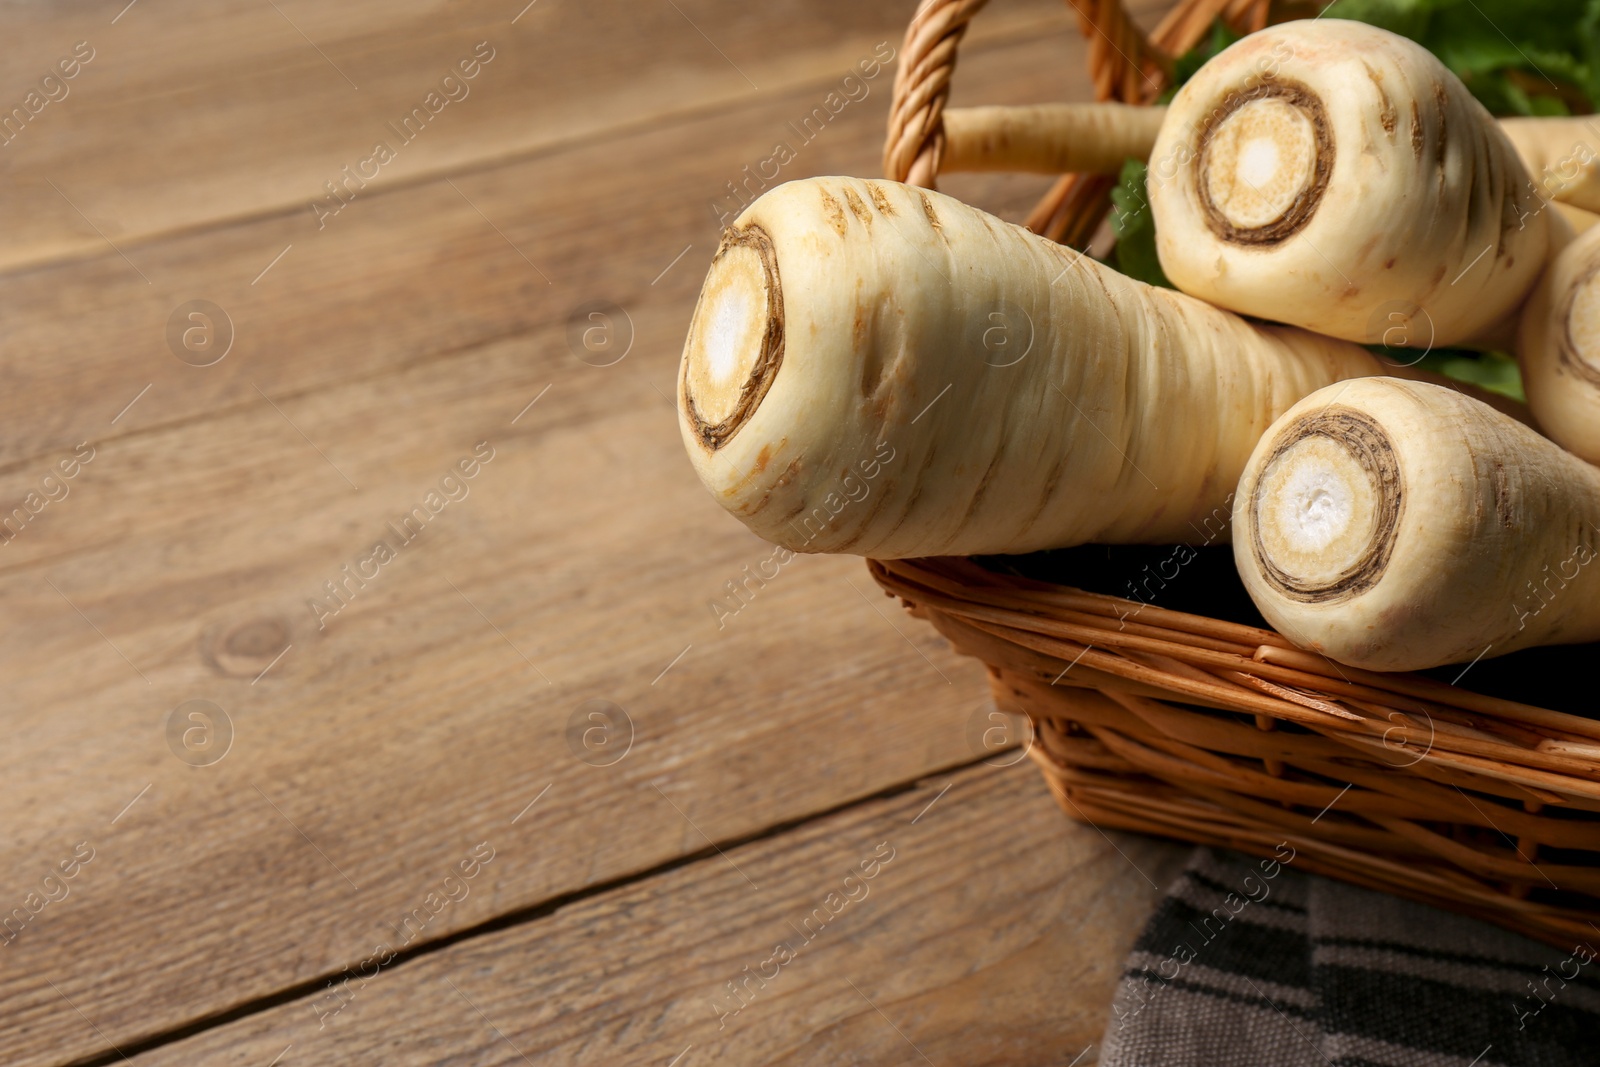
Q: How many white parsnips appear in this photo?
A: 5